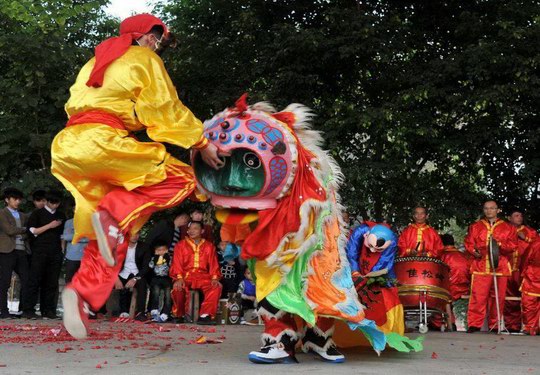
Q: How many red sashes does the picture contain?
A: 1